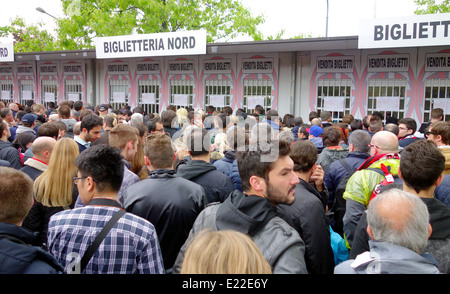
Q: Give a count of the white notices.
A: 12